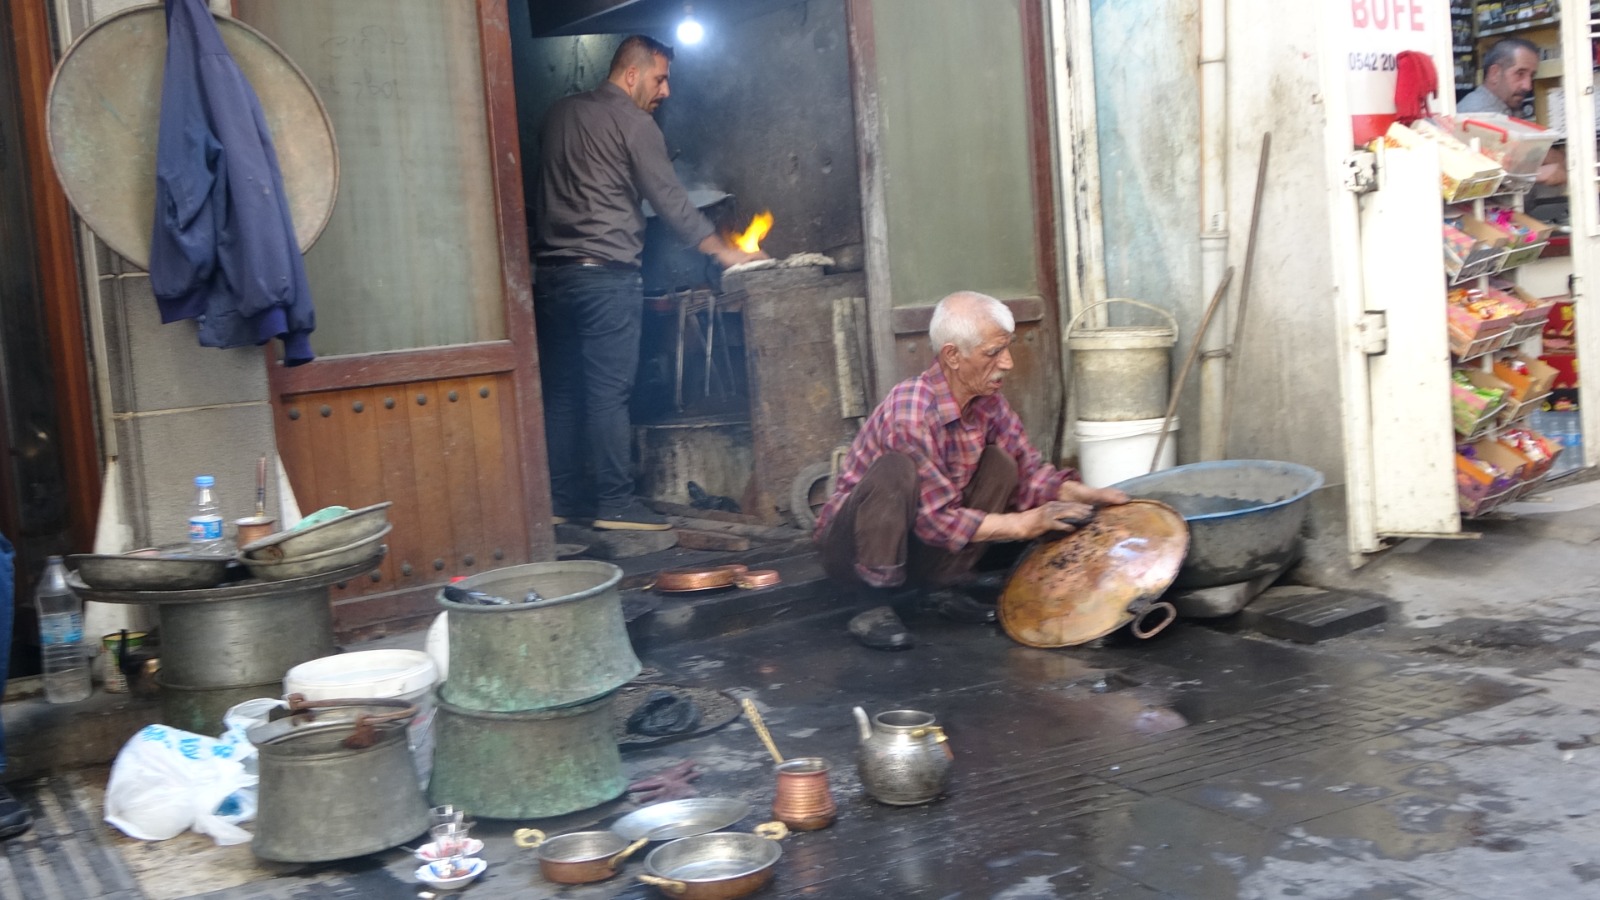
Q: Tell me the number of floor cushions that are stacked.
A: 0